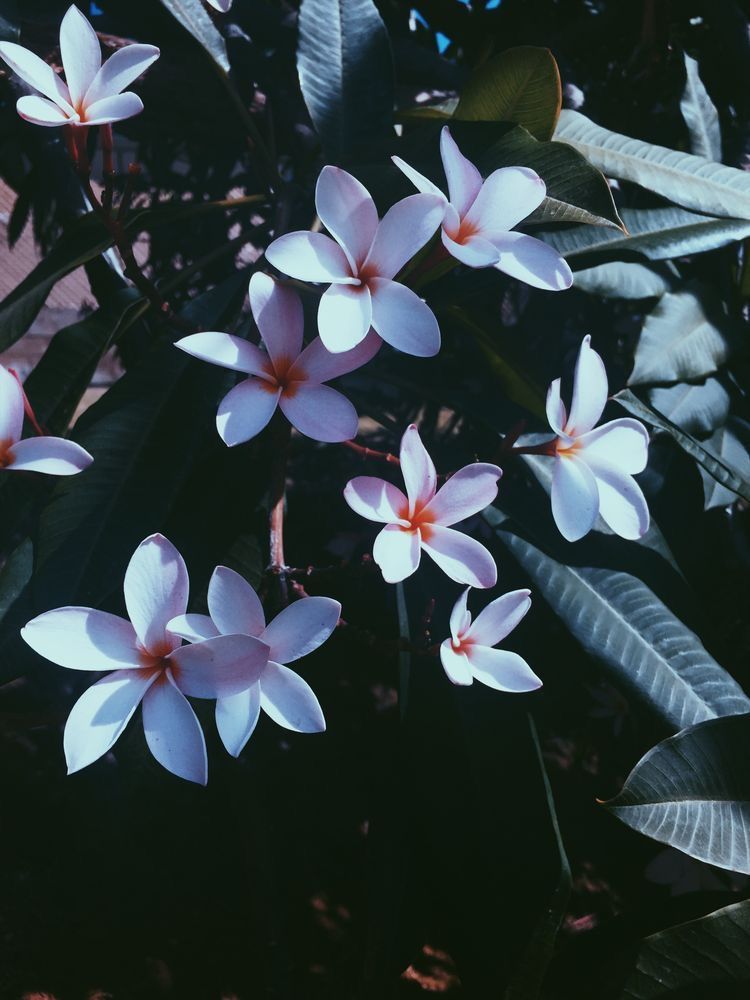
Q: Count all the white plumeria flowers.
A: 10